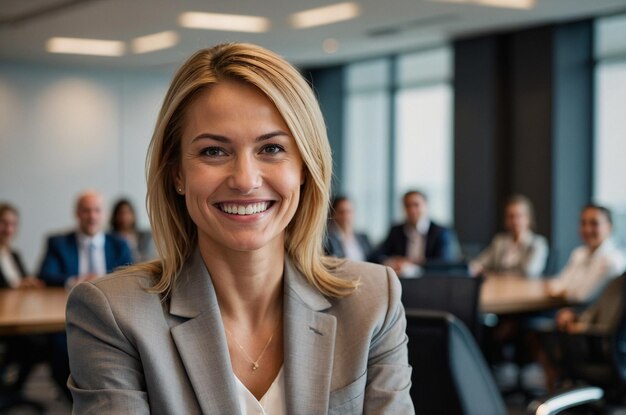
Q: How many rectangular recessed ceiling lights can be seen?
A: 5